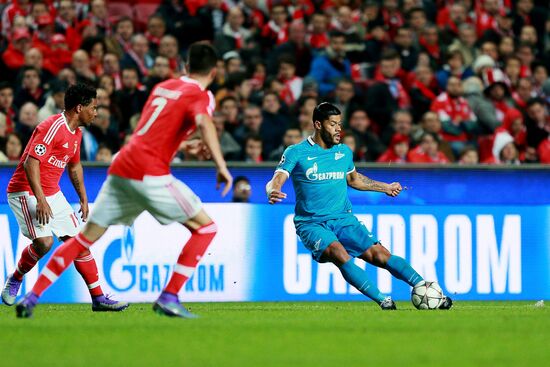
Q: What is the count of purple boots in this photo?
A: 4